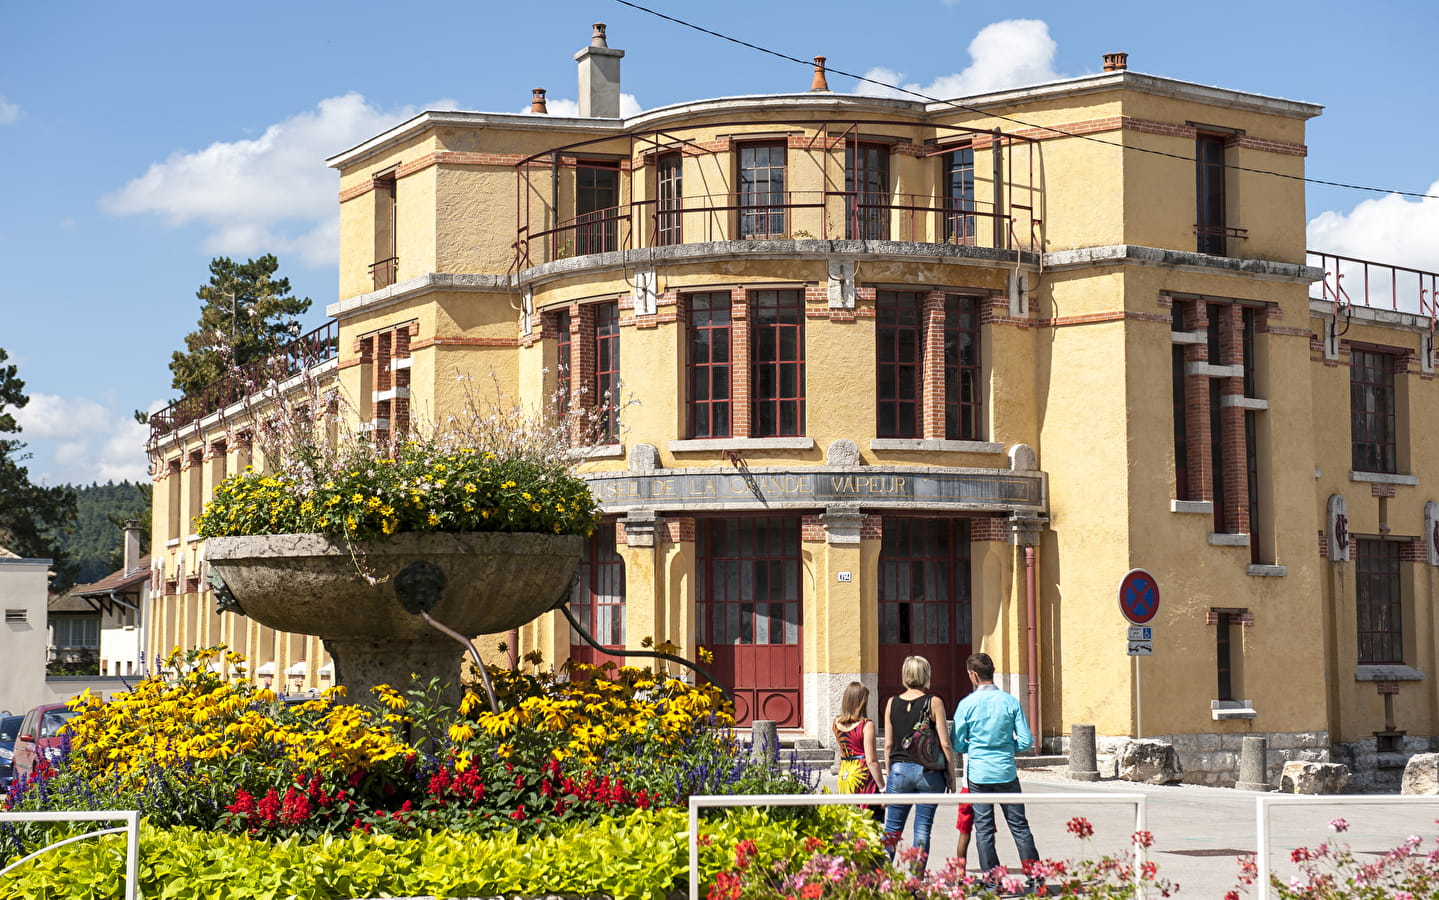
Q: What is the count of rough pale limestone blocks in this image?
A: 3